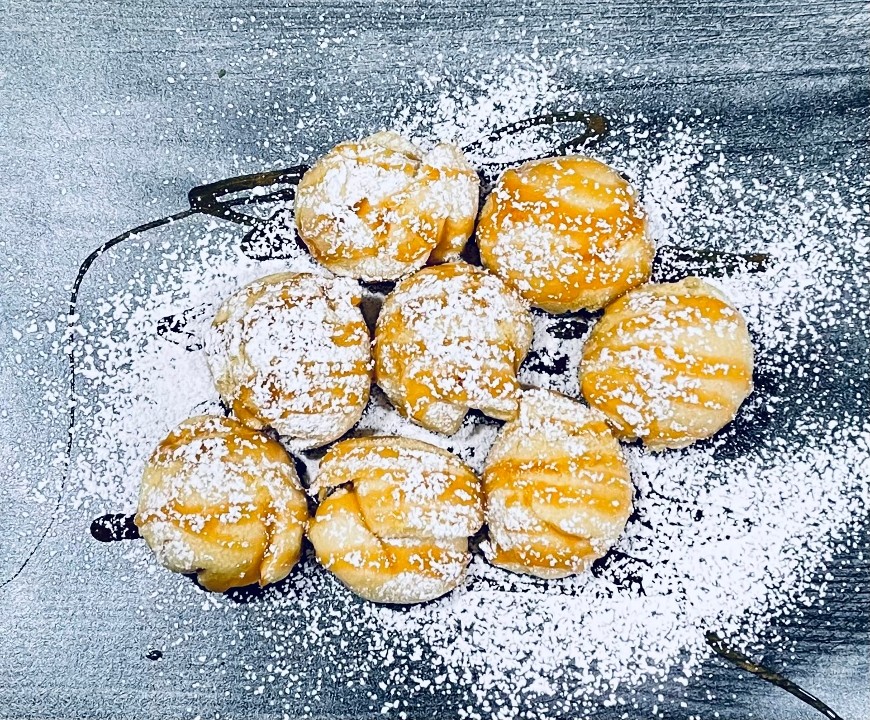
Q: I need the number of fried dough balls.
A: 8